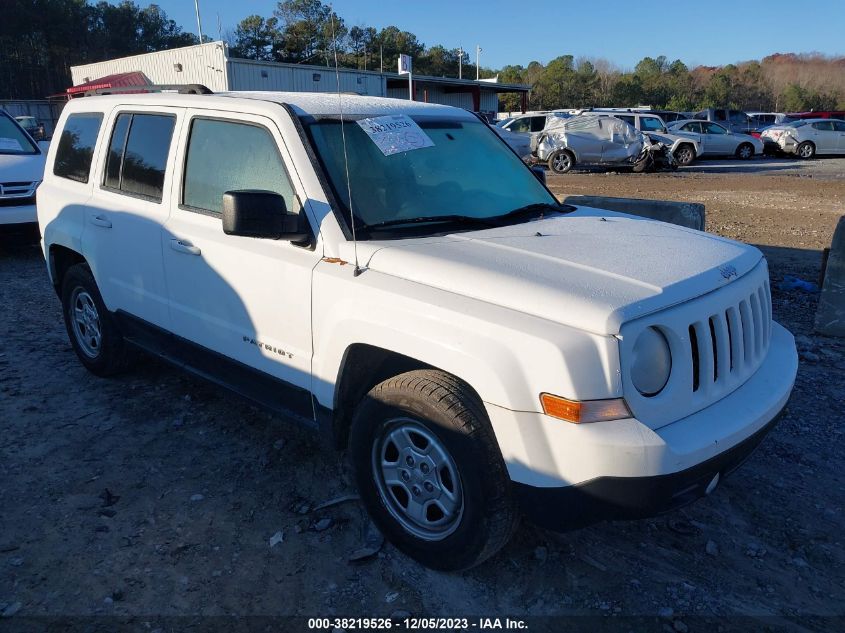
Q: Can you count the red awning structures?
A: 1